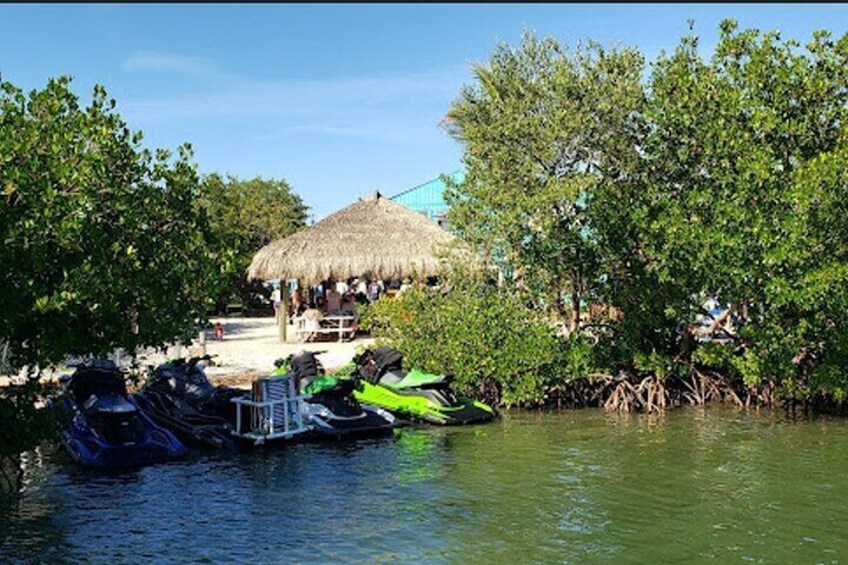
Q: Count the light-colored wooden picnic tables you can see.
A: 1